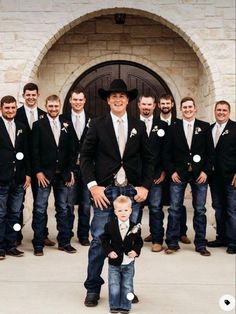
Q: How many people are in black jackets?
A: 10